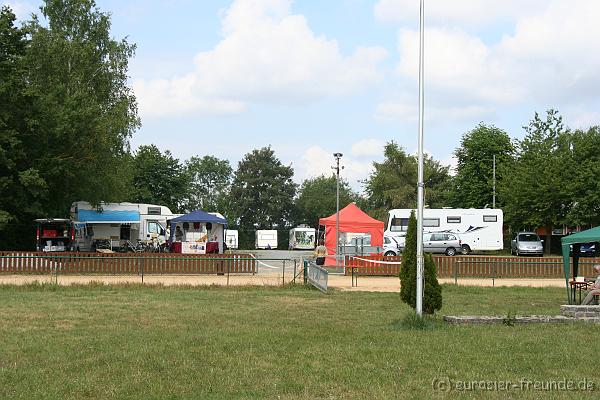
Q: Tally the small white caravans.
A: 3